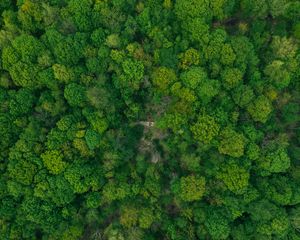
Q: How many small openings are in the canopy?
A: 1